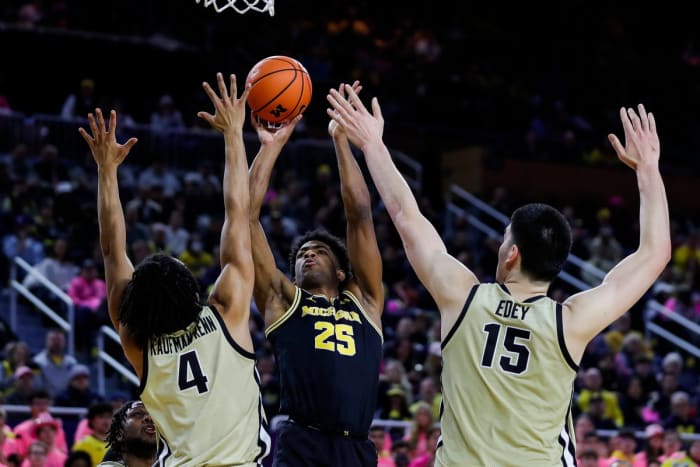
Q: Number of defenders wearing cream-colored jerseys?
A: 2